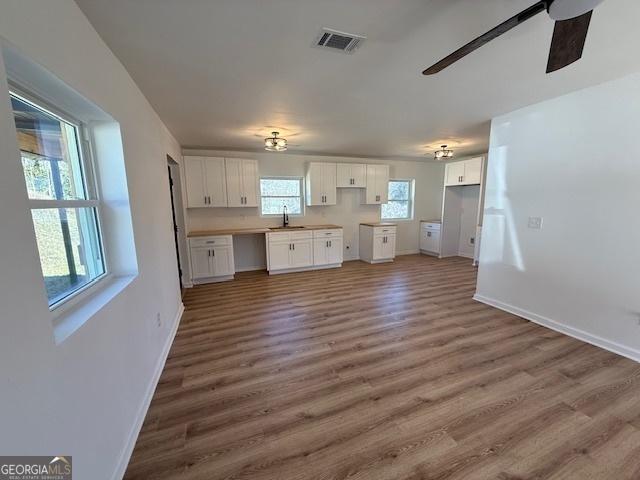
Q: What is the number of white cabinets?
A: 11